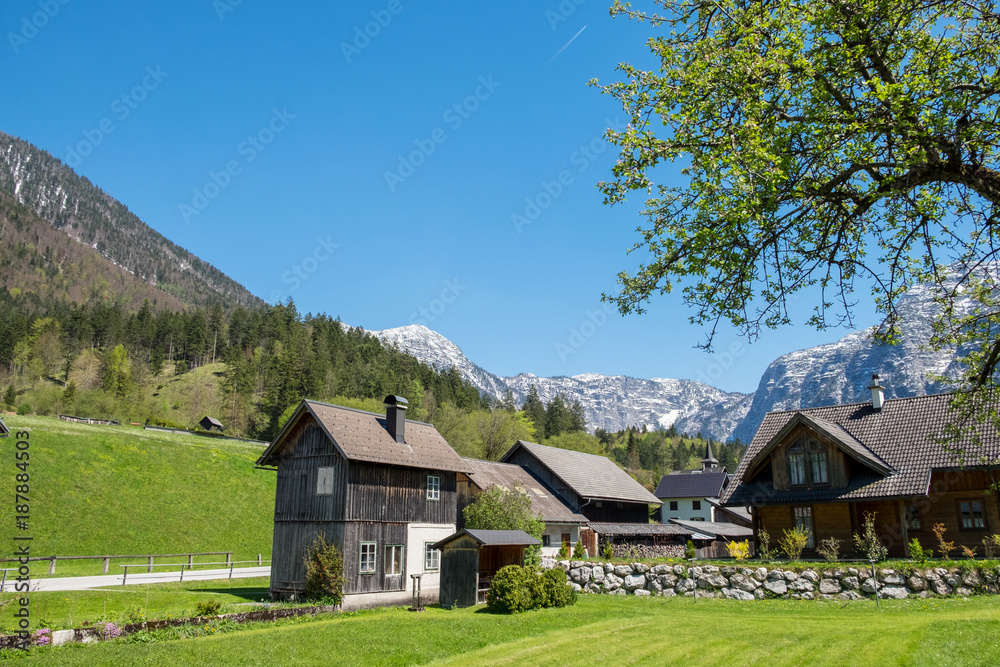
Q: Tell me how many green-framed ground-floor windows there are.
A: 3